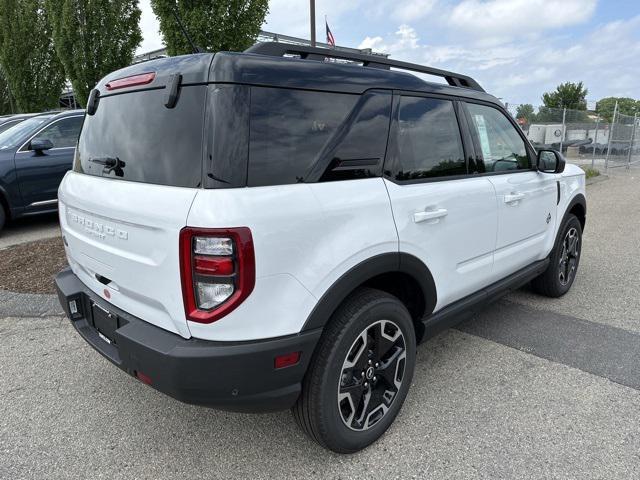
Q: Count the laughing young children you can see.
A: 0